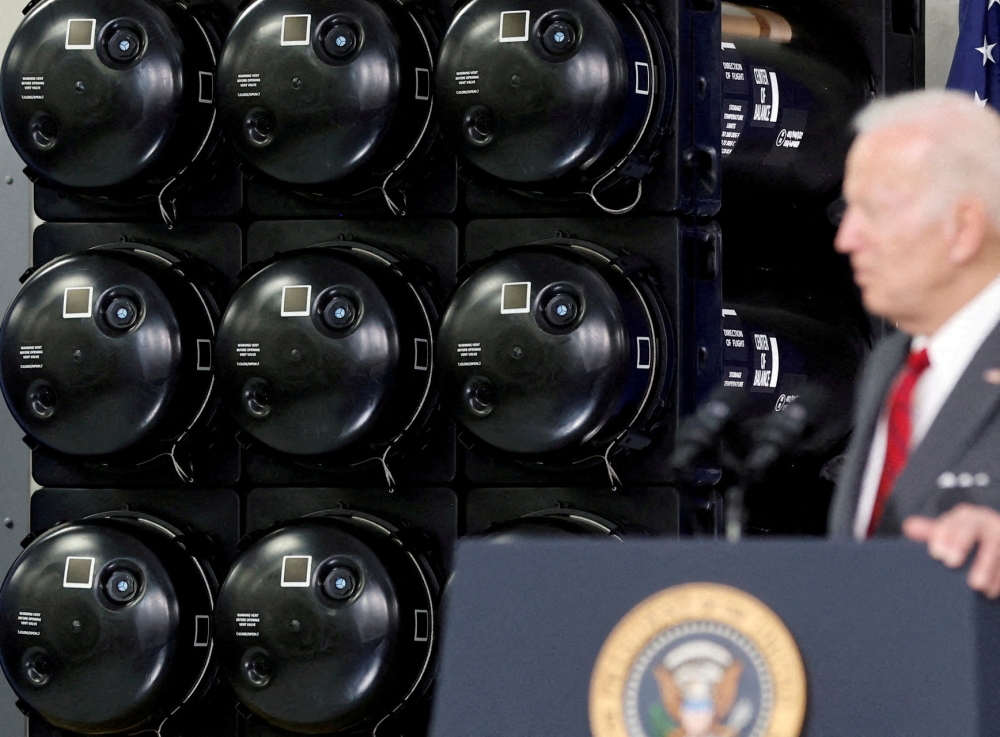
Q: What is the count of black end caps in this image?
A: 9